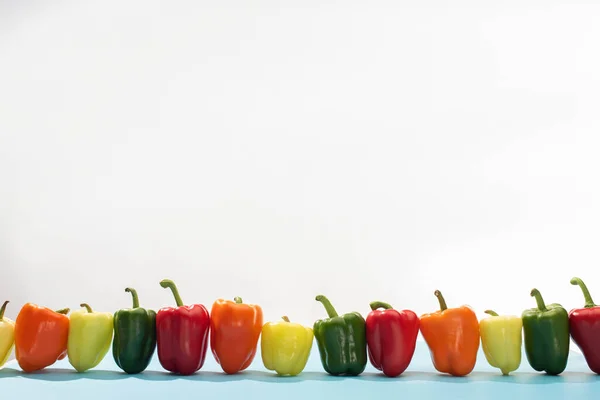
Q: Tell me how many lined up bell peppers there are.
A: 13